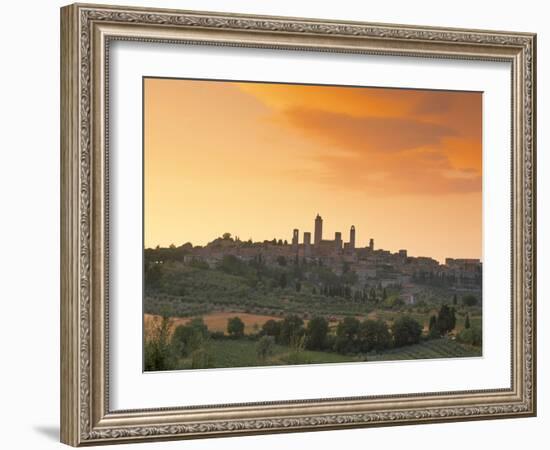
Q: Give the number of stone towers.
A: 6